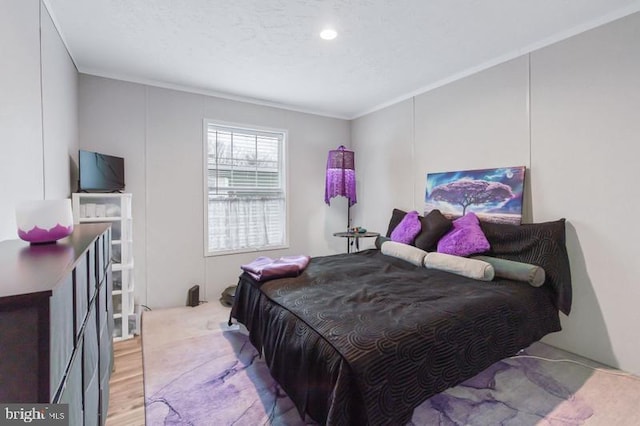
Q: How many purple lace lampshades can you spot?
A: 1